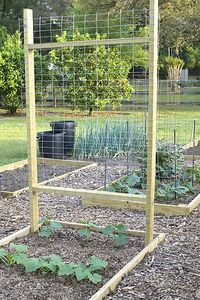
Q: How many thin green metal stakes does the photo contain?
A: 5